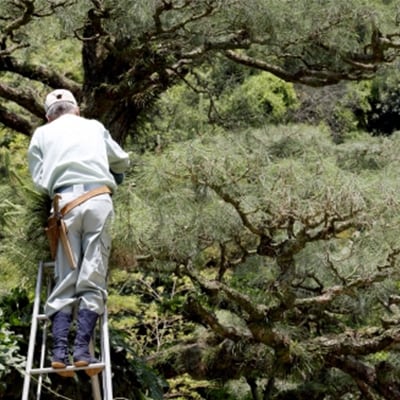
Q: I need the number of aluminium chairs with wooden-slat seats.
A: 0